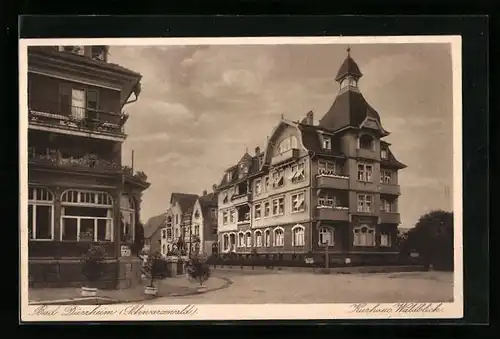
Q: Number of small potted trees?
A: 3